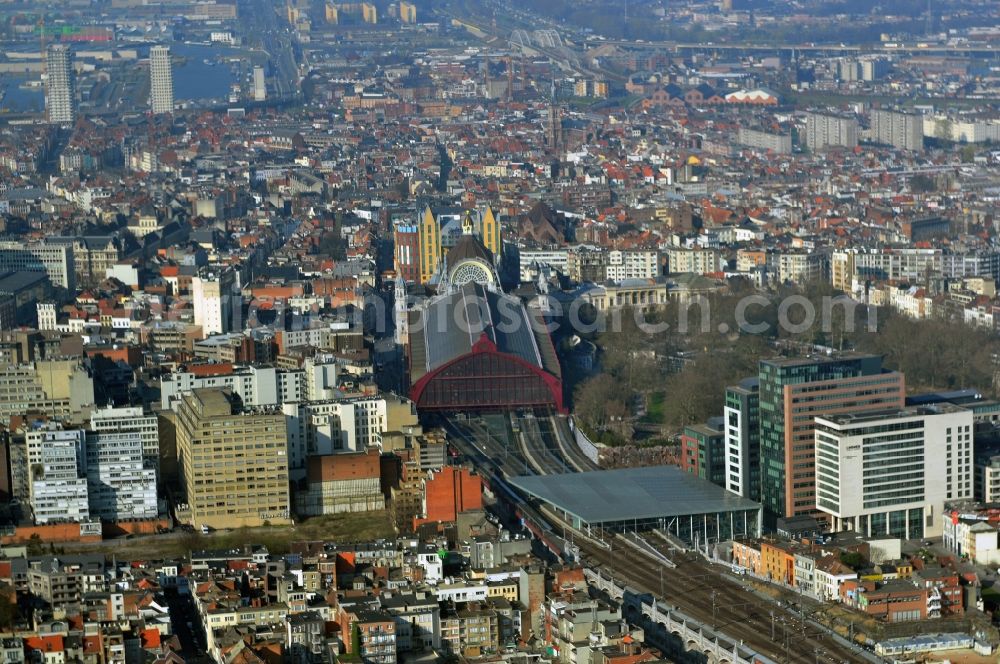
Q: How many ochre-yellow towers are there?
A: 2